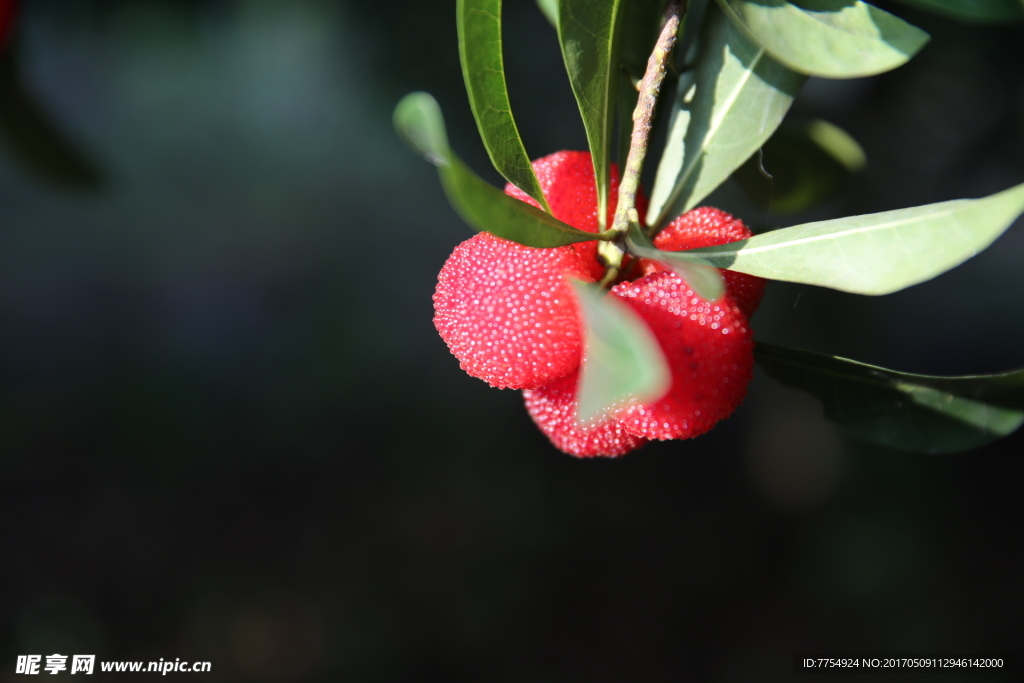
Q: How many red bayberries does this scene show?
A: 5